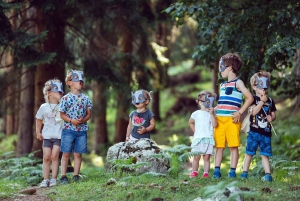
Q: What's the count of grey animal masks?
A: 6